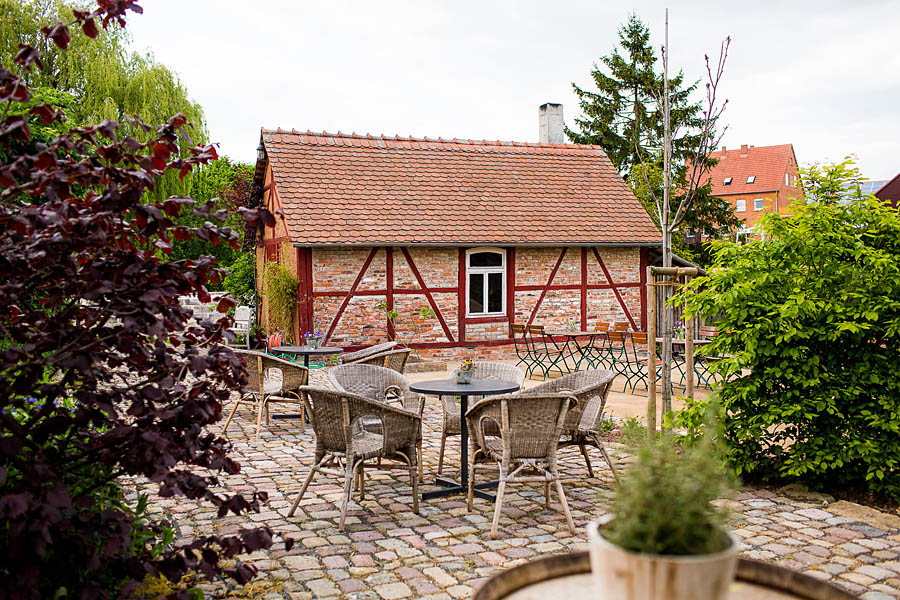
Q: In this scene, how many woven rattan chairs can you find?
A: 8